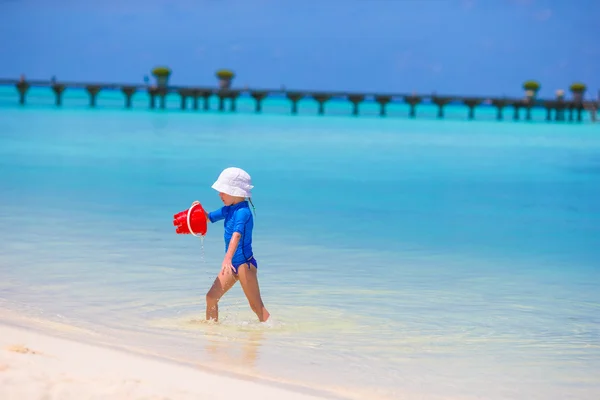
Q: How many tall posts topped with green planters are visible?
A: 4